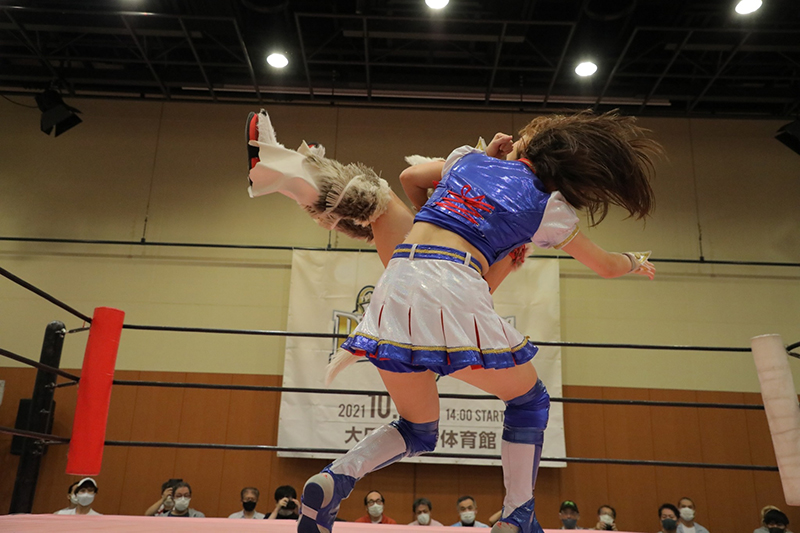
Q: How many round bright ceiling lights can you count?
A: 4